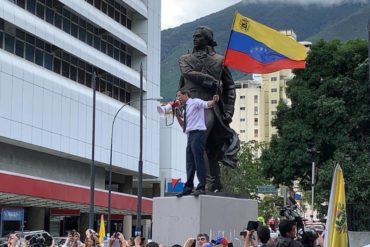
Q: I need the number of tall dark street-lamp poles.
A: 3